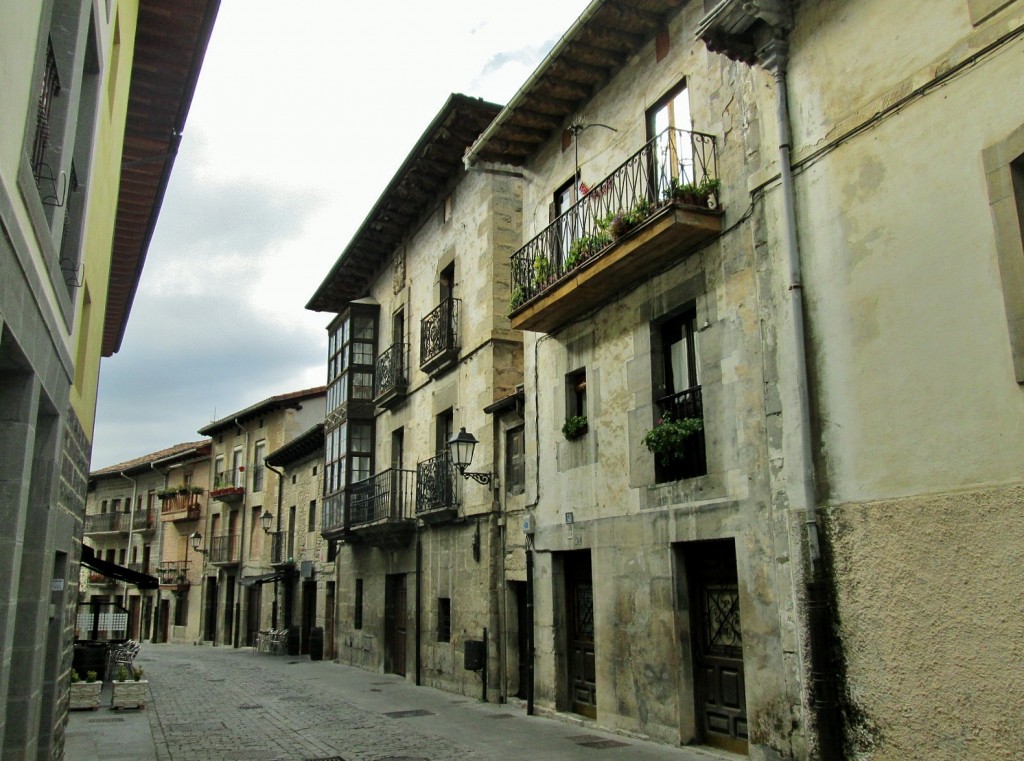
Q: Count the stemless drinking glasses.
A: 0